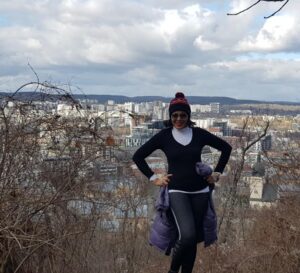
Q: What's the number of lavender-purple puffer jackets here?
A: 1